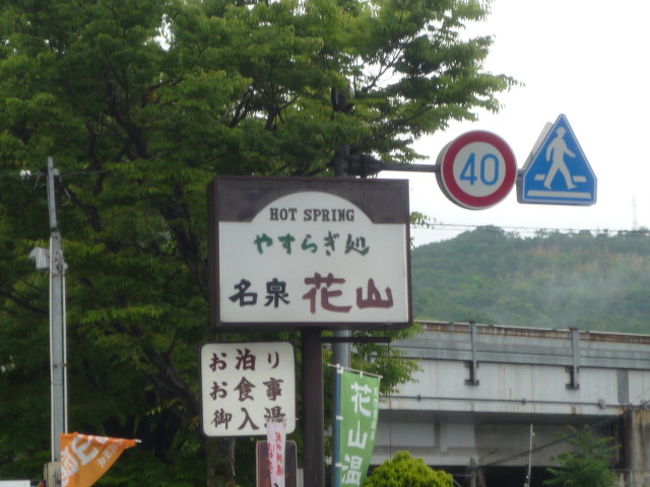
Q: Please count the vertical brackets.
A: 2